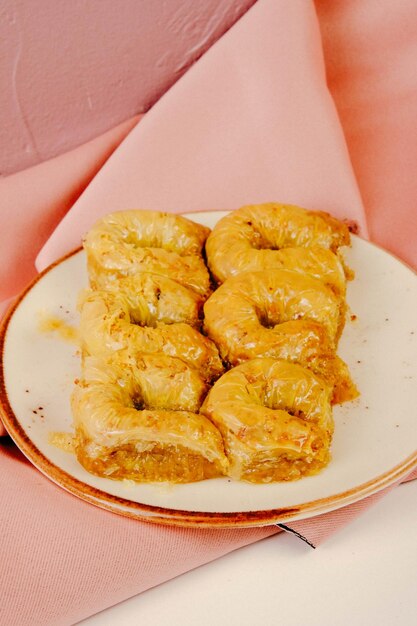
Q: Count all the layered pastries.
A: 6